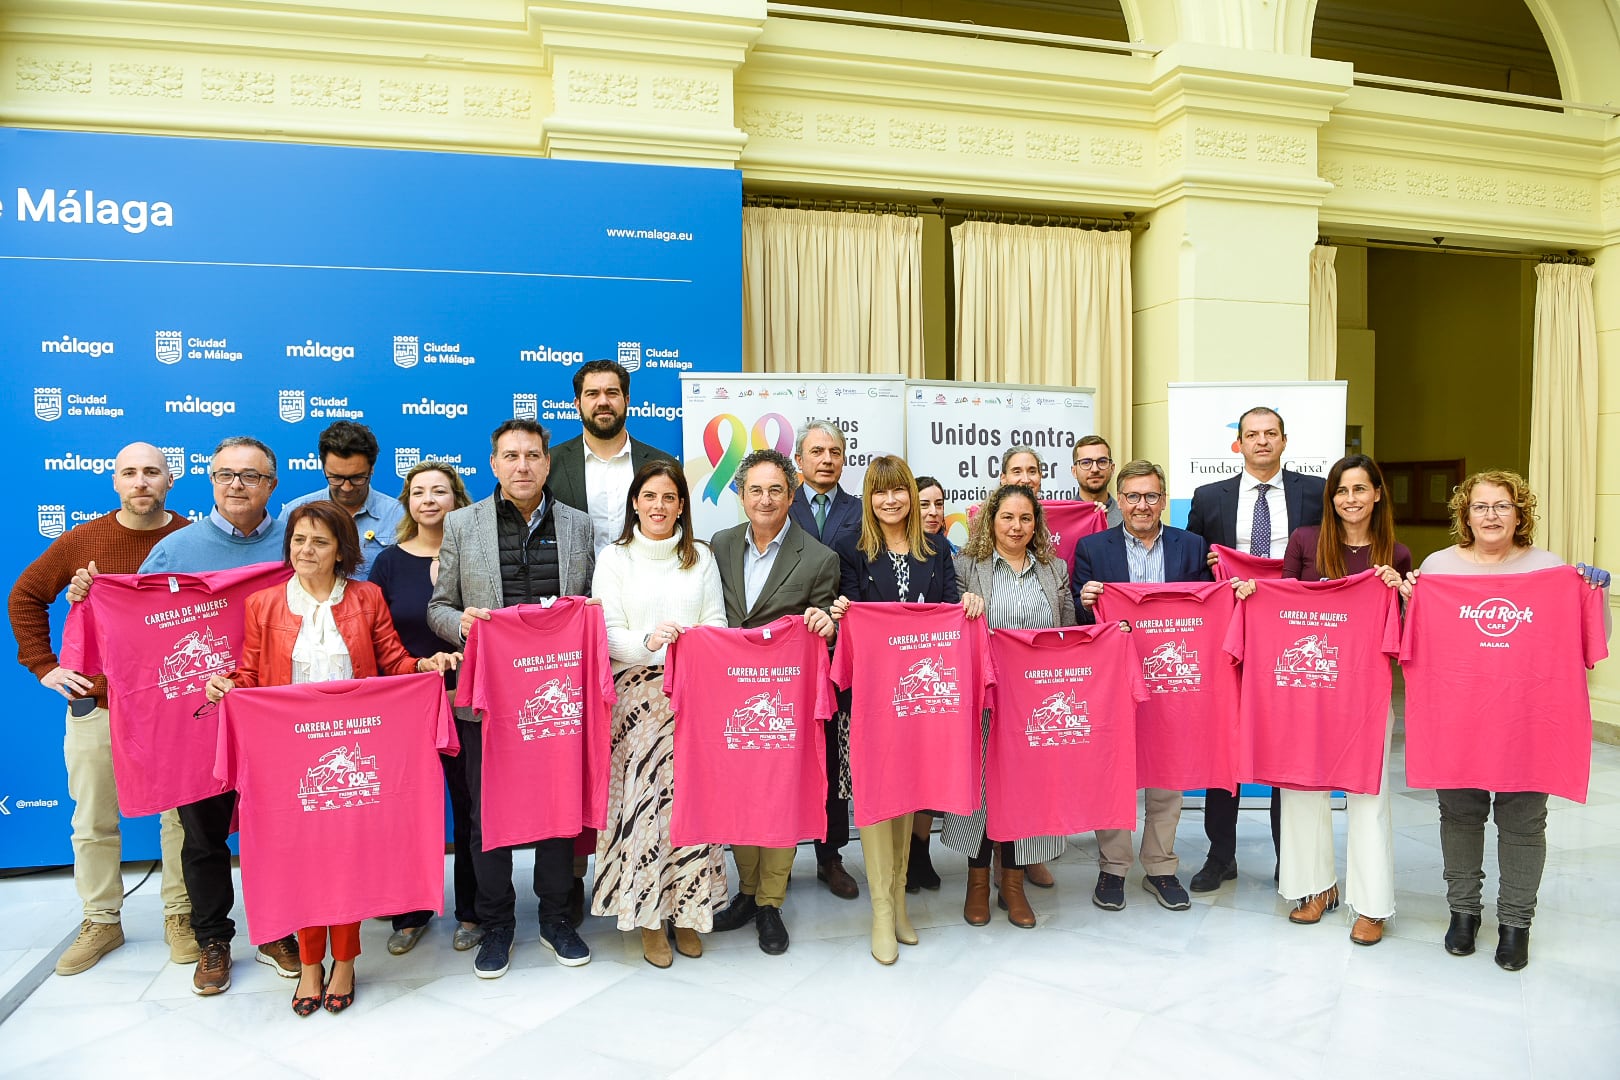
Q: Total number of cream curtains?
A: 4